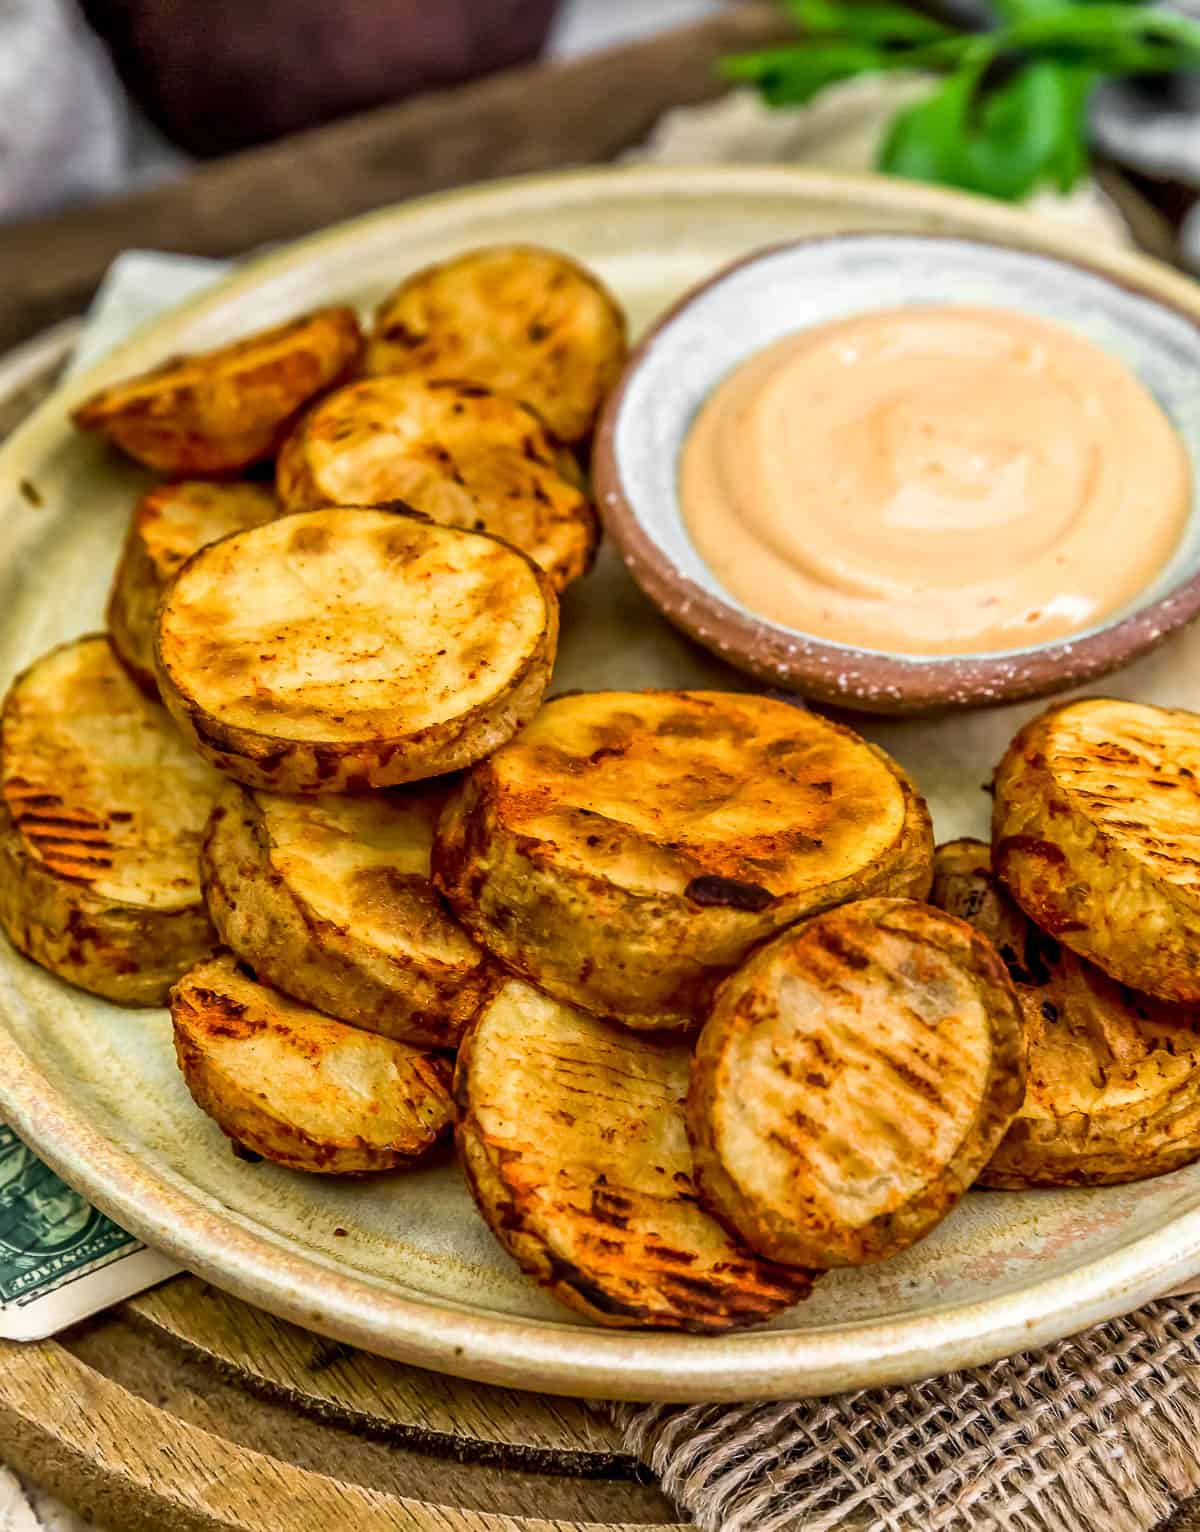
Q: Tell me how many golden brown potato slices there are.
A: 13